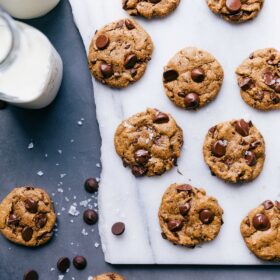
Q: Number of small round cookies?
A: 11